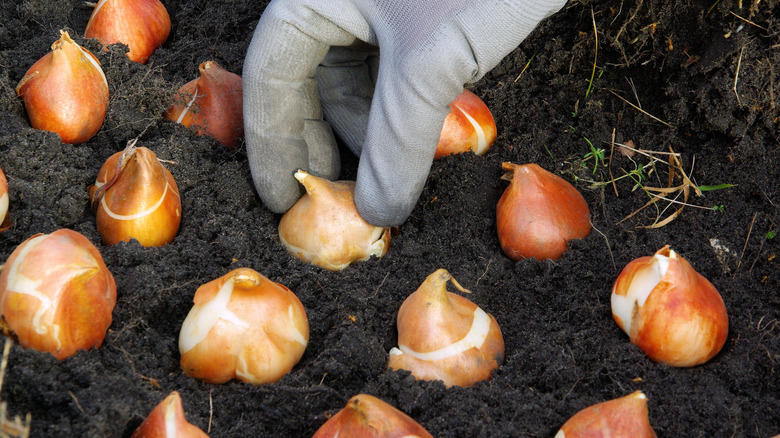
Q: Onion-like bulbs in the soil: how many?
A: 15